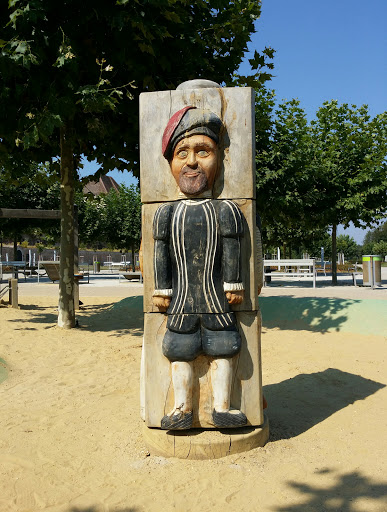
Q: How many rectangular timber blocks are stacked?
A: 3